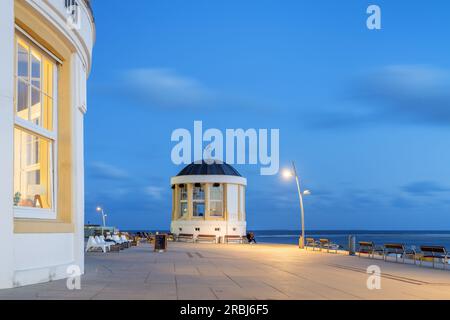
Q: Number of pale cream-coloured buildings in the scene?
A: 2